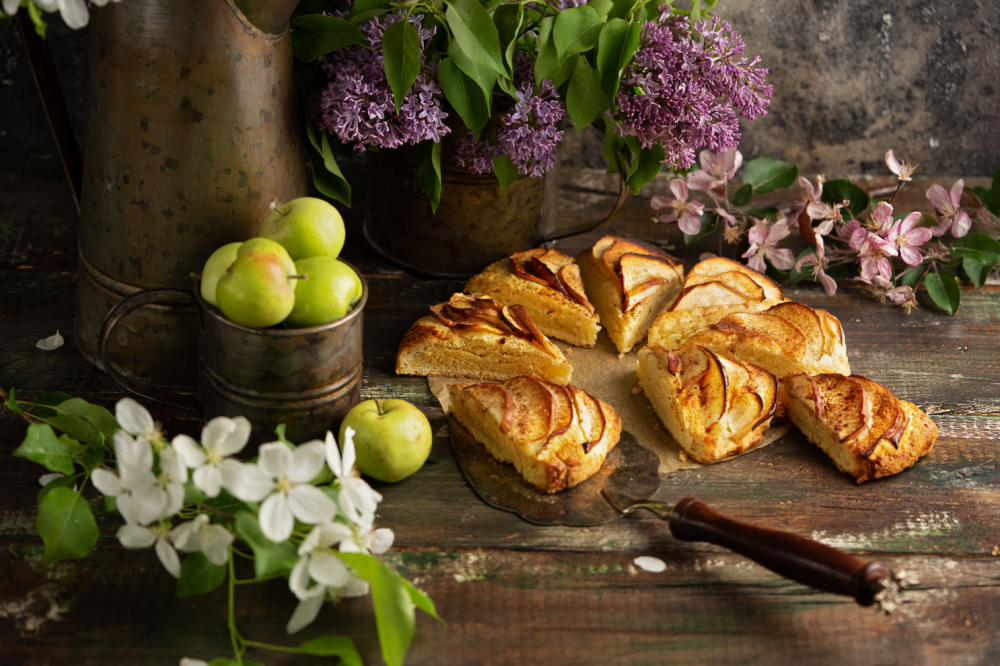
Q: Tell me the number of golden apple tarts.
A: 8